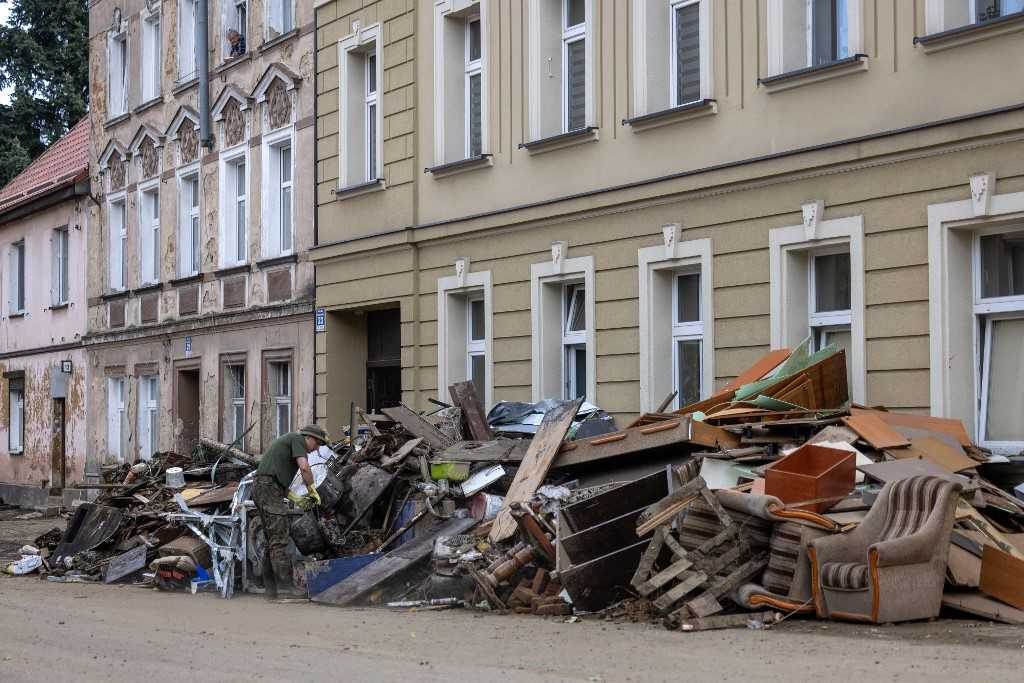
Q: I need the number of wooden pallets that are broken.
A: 1